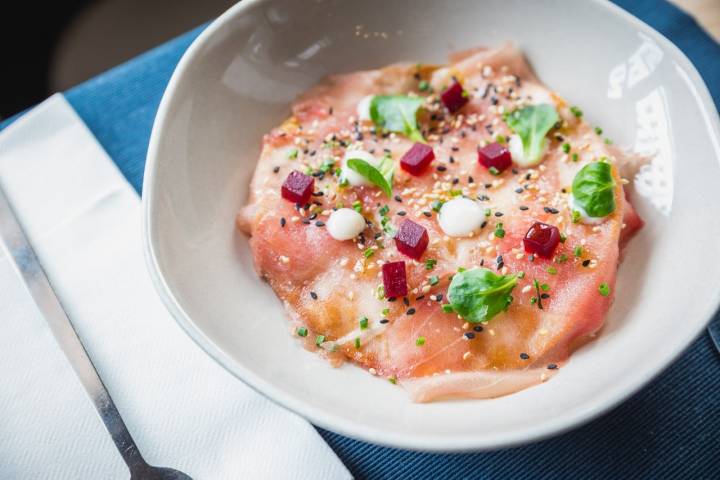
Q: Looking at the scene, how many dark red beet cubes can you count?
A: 7